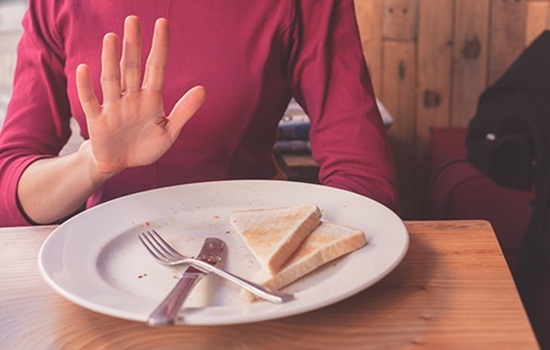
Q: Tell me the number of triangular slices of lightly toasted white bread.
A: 2